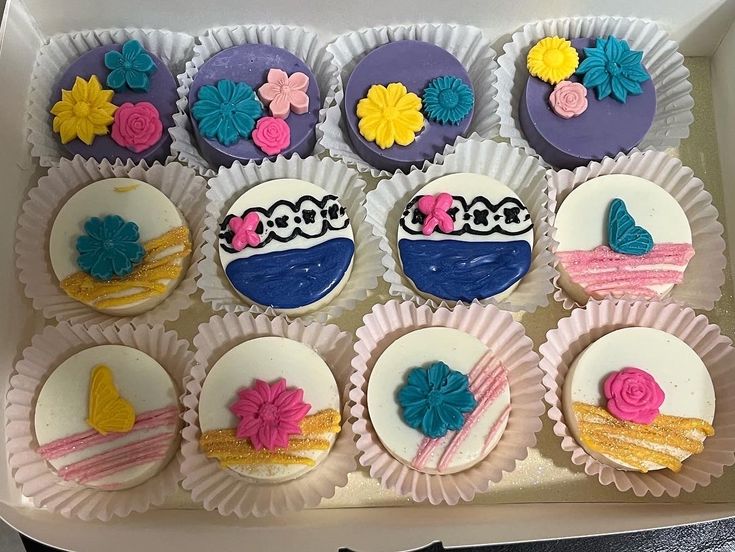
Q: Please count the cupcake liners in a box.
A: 12